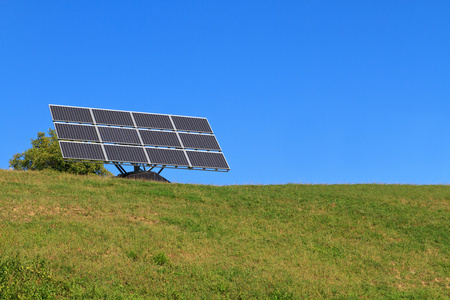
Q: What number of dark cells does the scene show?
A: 12